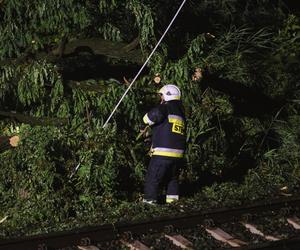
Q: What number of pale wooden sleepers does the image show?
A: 6